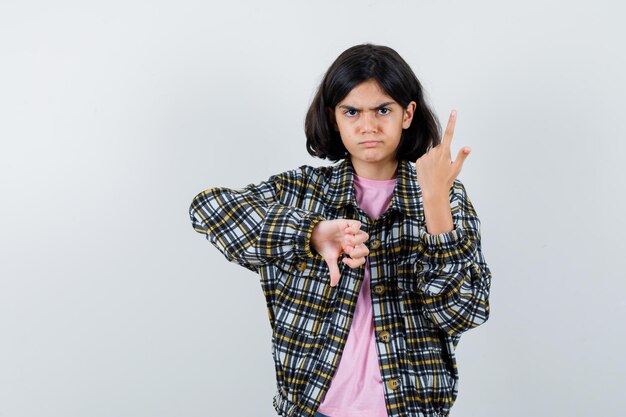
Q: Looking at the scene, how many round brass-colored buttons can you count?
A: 5